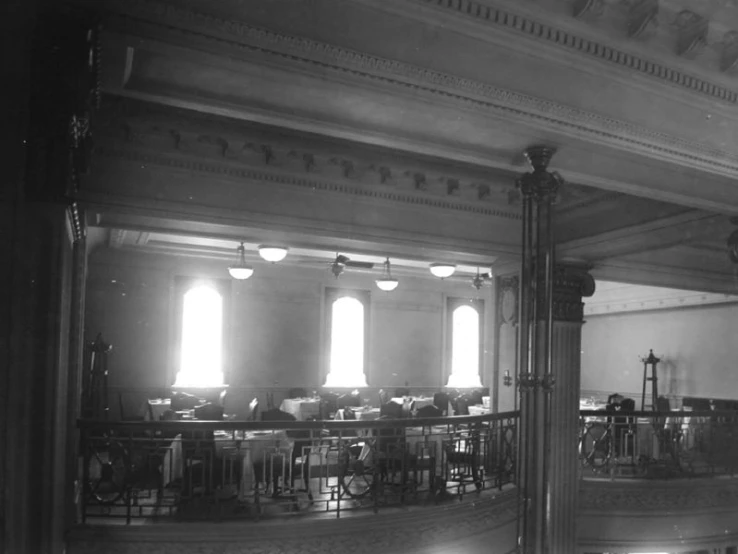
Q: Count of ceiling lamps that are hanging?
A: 4